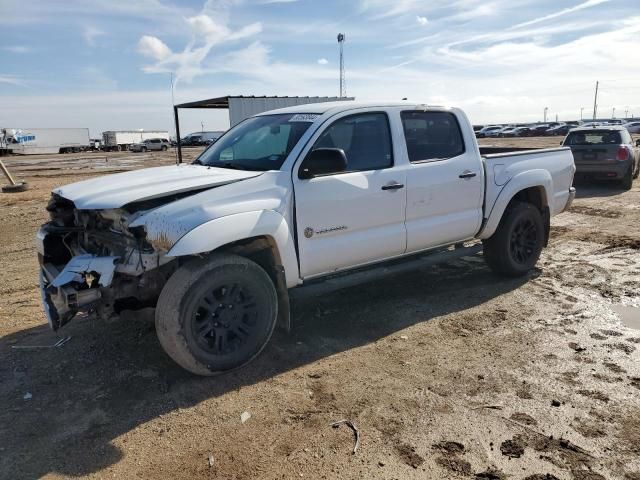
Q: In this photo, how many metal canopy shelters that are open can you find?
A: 1